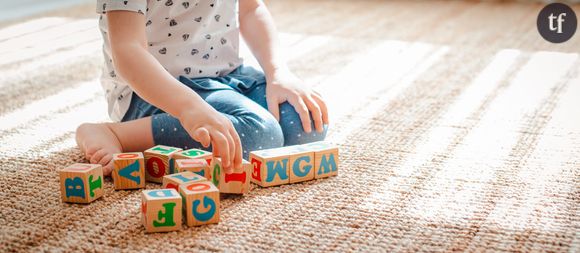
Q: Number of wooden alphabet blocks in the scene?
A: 12